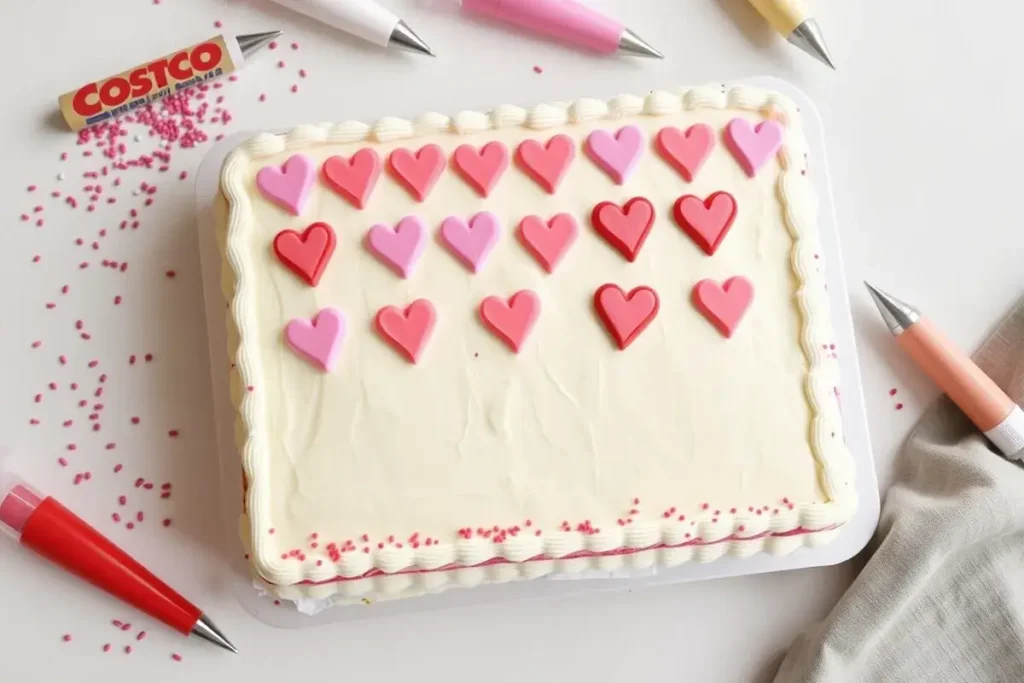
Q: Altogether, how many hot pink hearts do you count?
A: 9